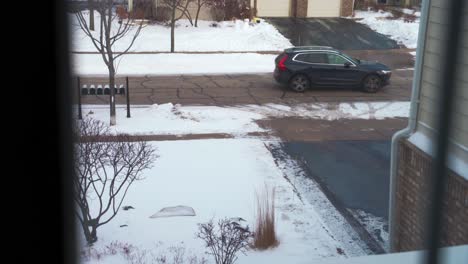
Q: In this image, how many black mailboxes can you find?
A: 6